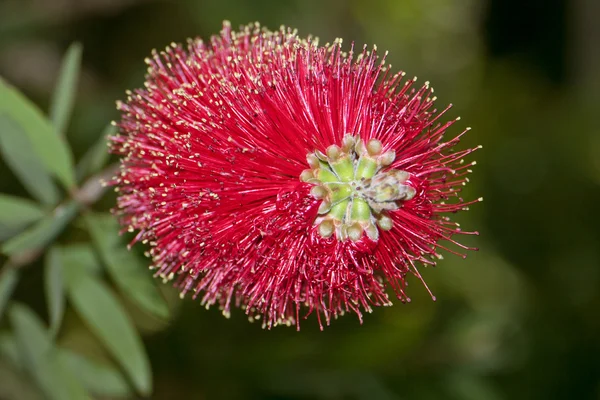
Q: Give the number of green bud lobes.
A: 6